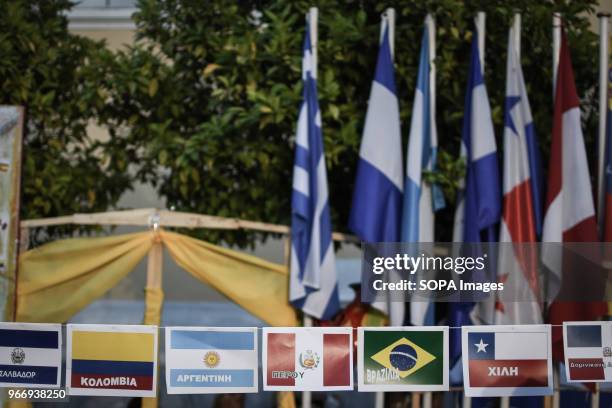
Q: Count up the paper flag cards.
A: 7